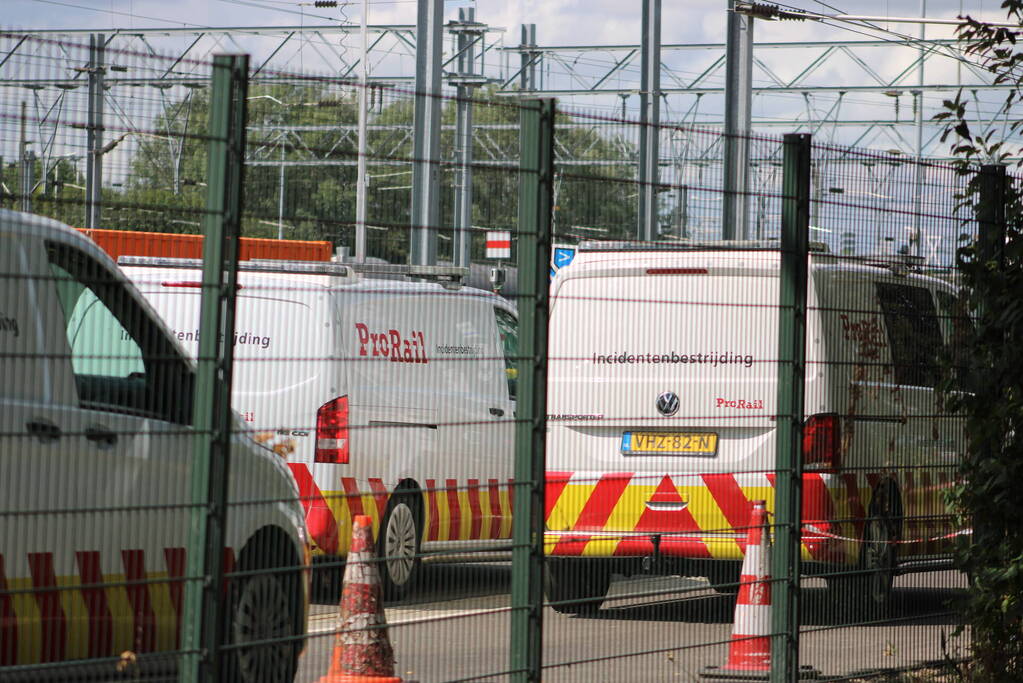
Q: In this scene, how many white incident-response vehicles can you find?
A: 3